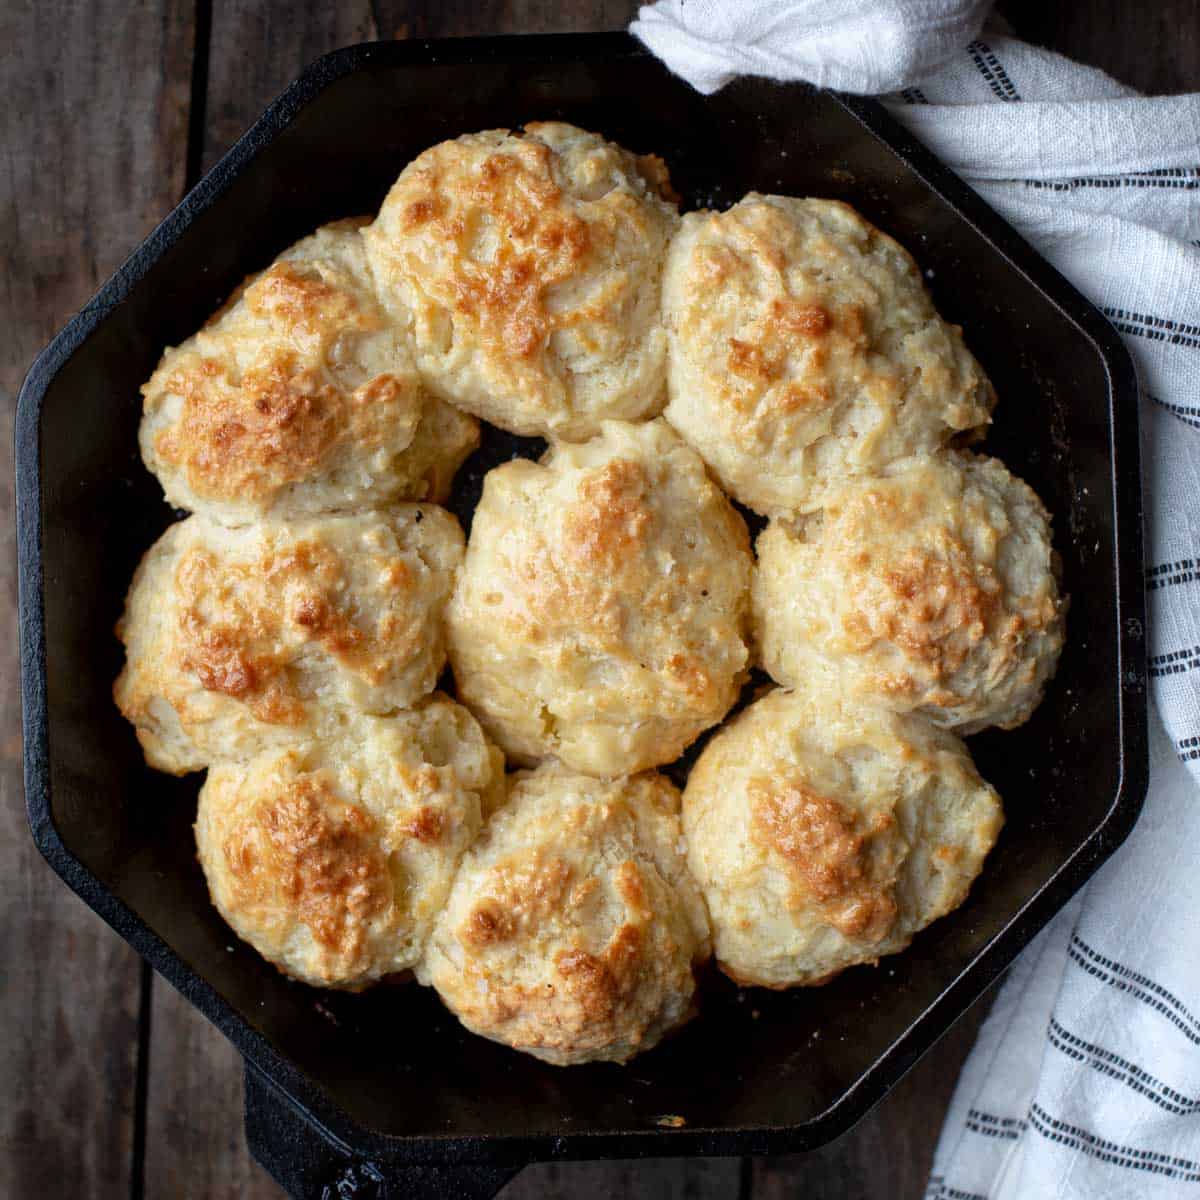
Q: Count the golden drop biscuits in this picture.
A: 9